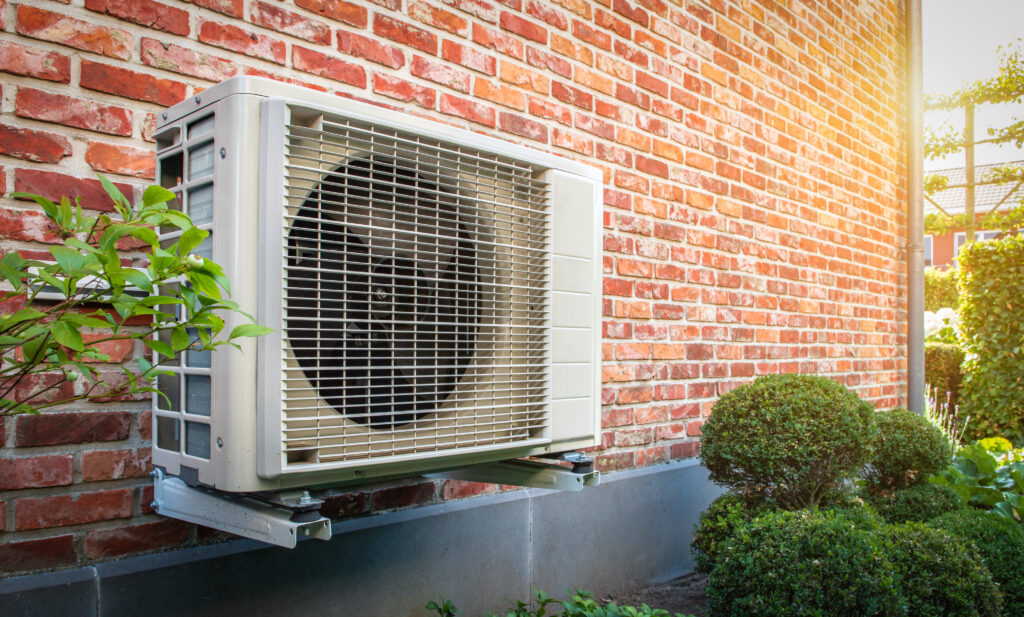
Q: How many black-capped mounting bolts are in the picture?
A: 2